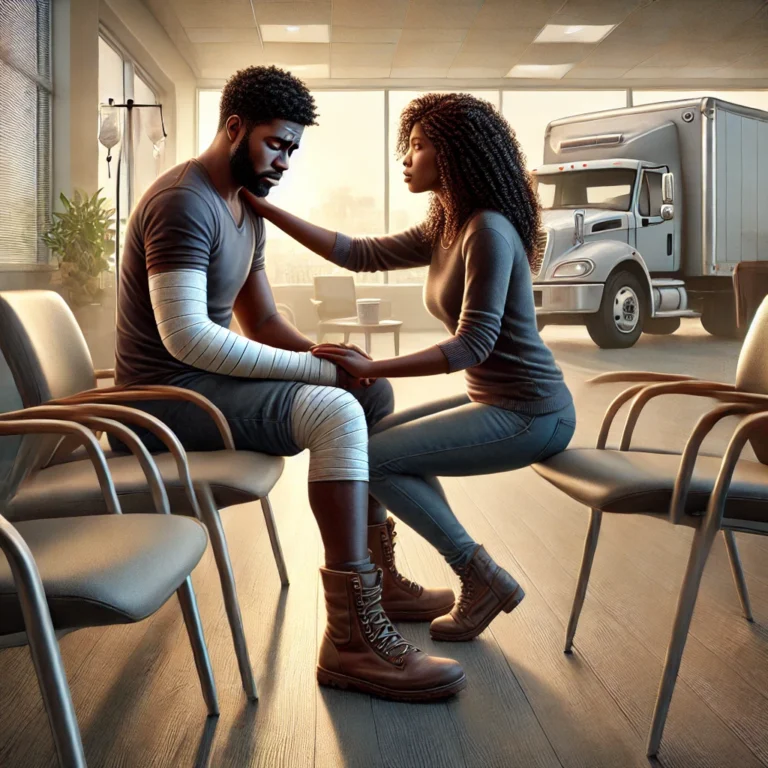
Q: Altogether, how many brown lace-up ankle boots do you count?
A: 3